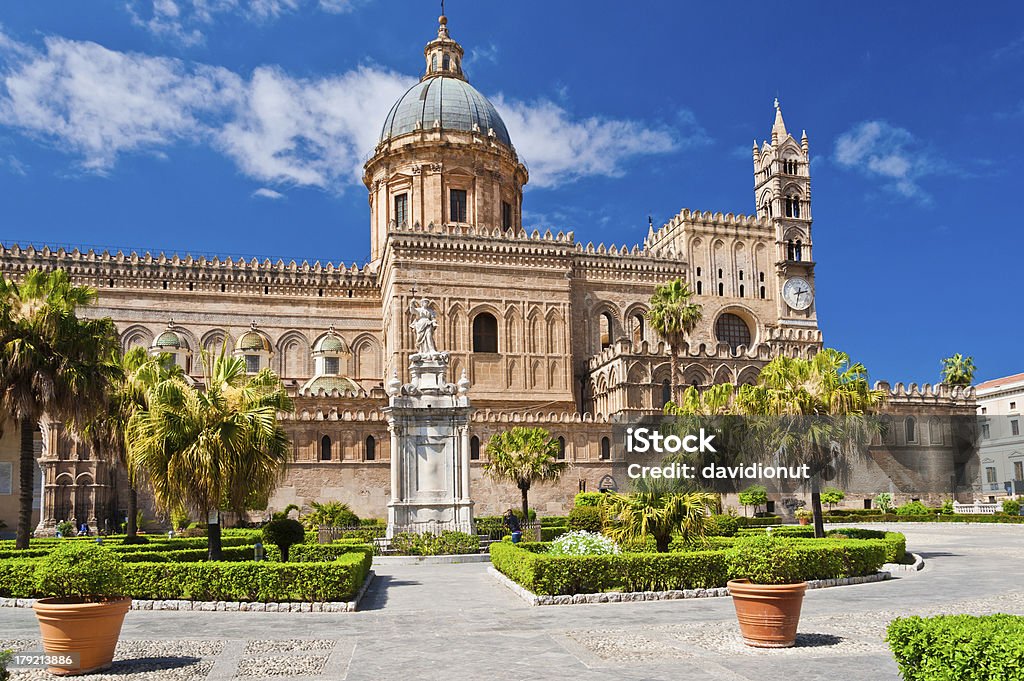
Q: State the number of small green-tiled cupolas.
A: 3